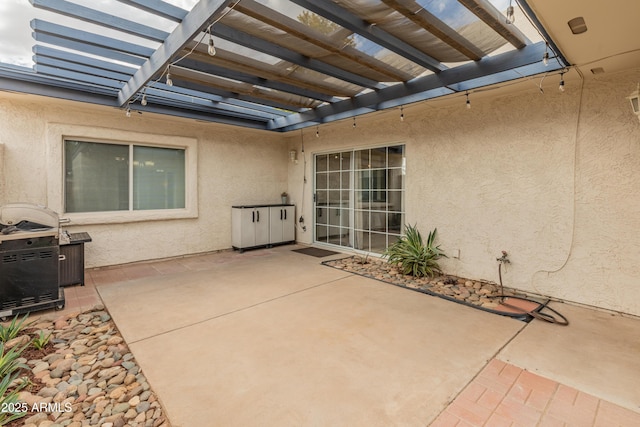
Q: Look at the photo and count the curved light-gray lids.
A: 1